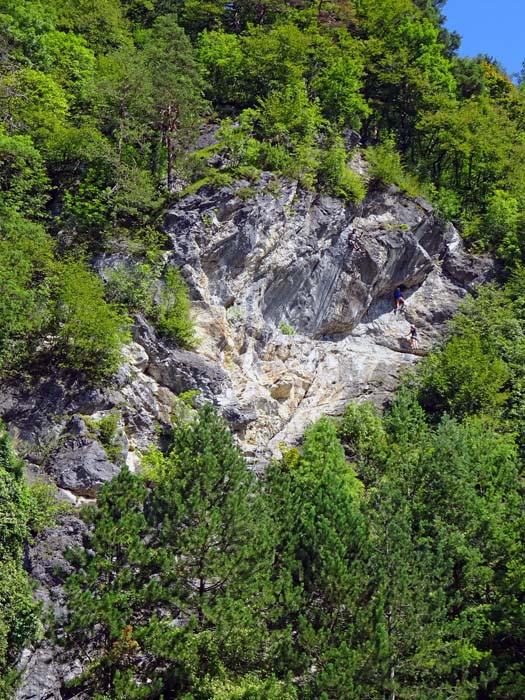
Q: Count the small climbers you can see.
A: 3